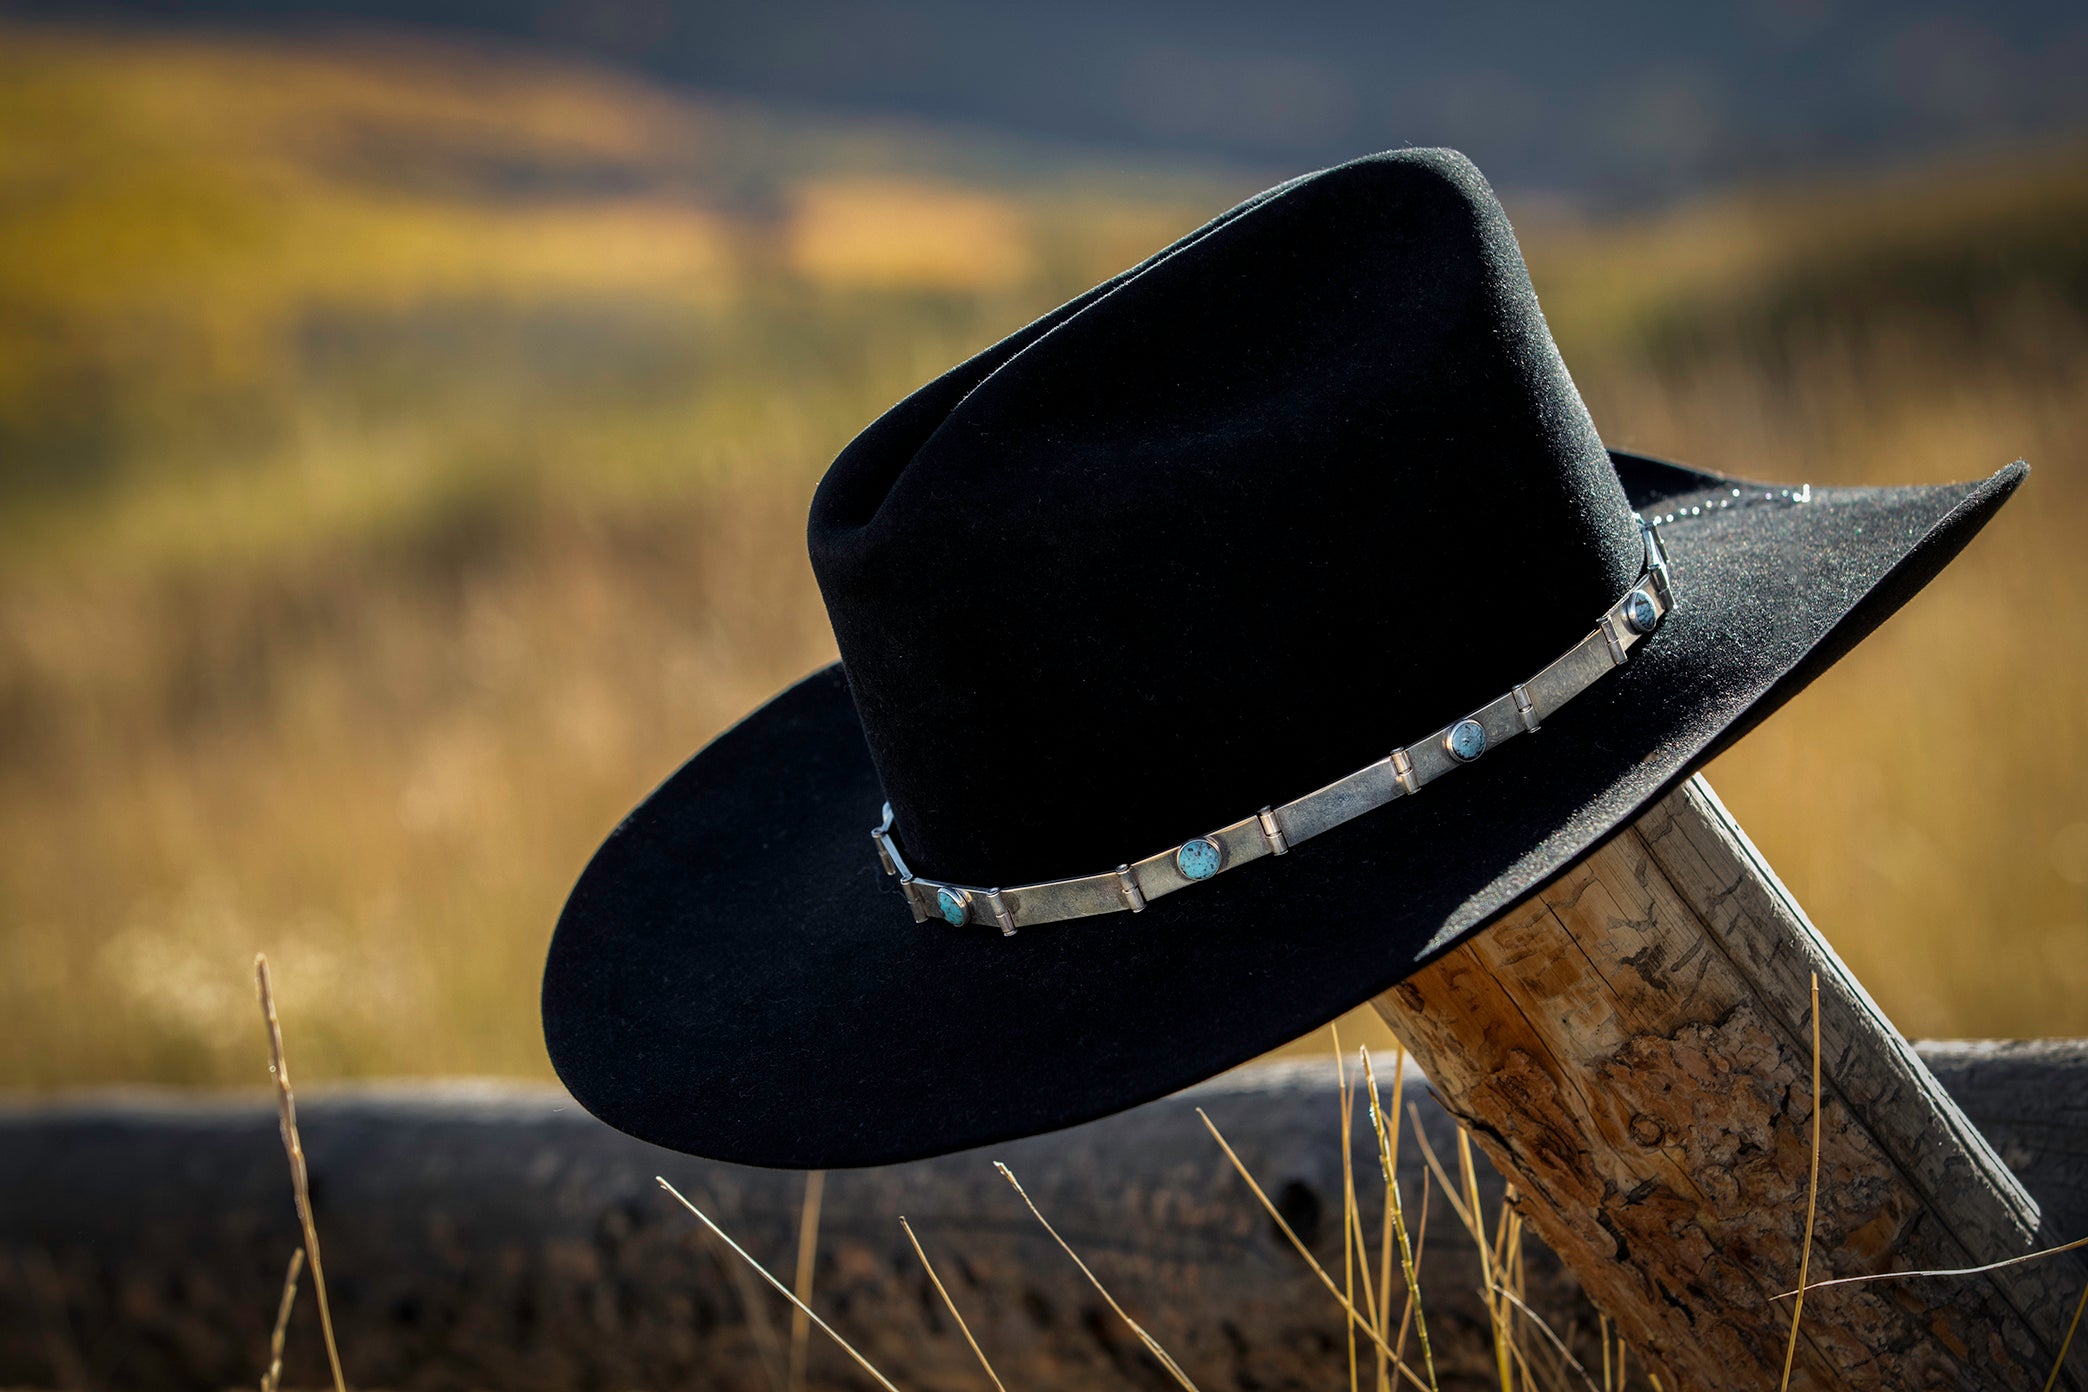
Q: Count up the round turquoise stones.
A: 4